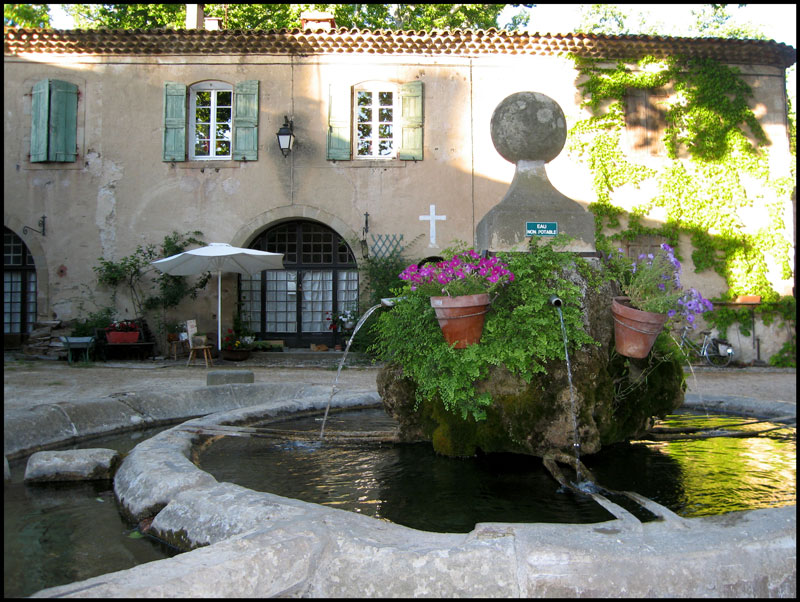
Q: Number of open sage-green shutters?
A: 4